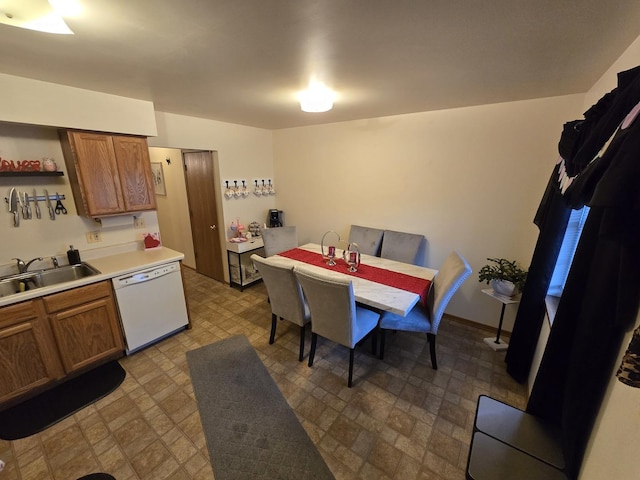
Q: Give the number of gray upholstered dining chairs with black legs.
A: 6